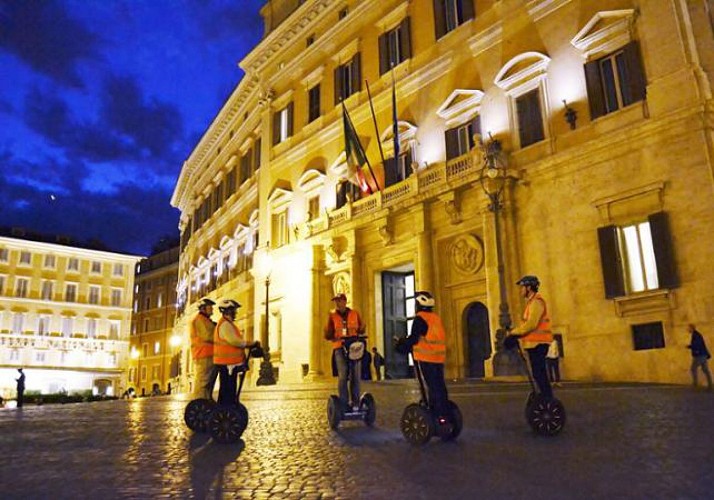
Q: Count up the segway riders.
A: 5